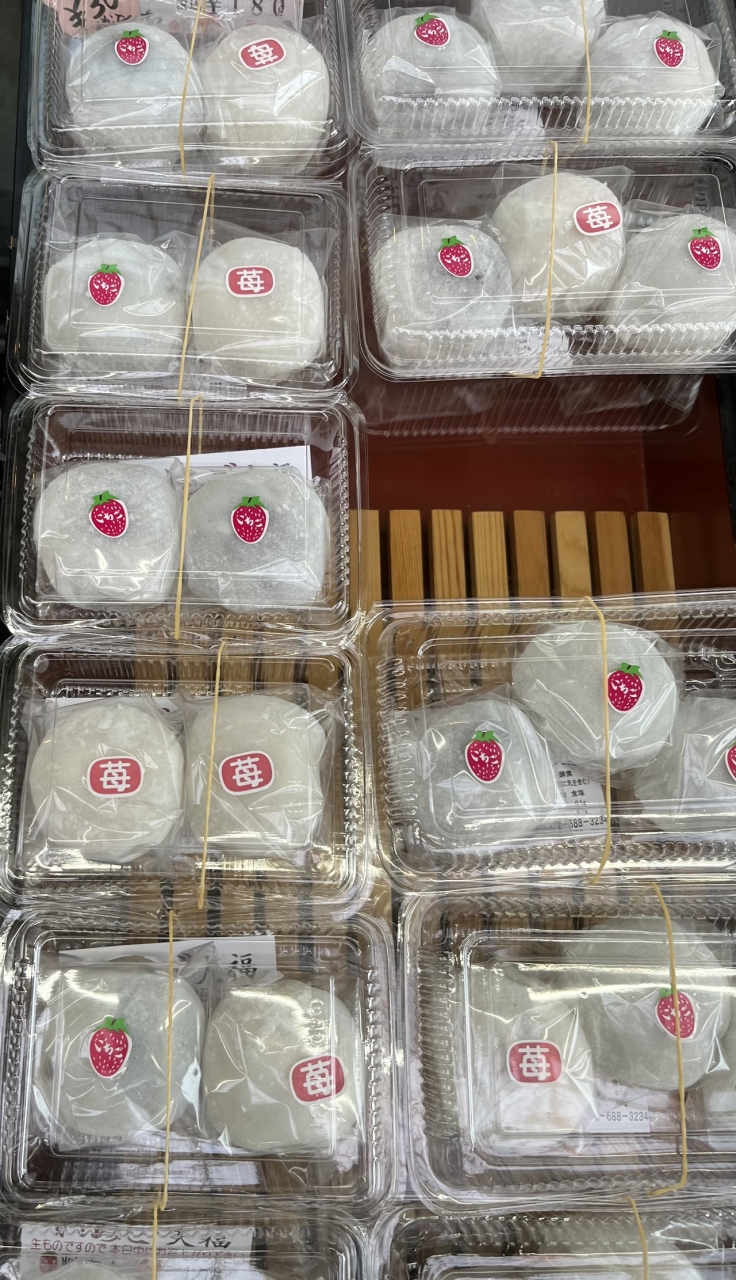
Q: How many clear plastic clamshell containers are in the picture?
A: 11